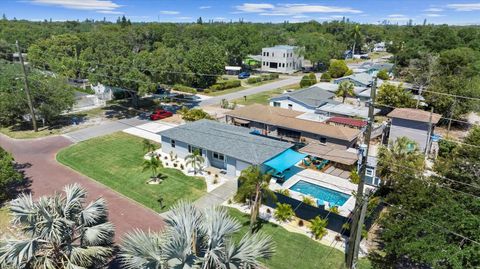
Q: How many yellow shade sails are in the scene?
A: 0